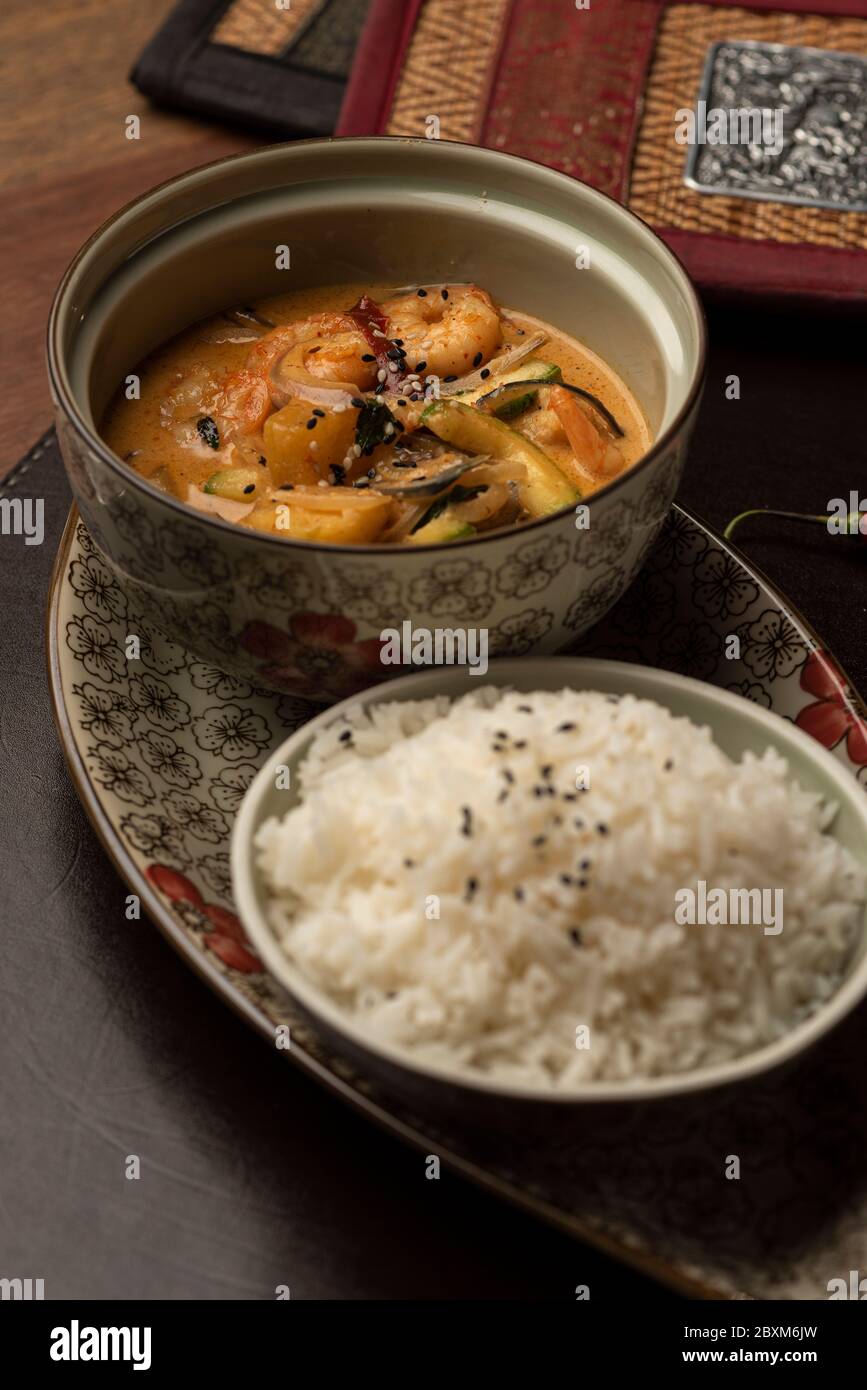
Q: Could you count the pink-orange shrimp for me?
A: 4